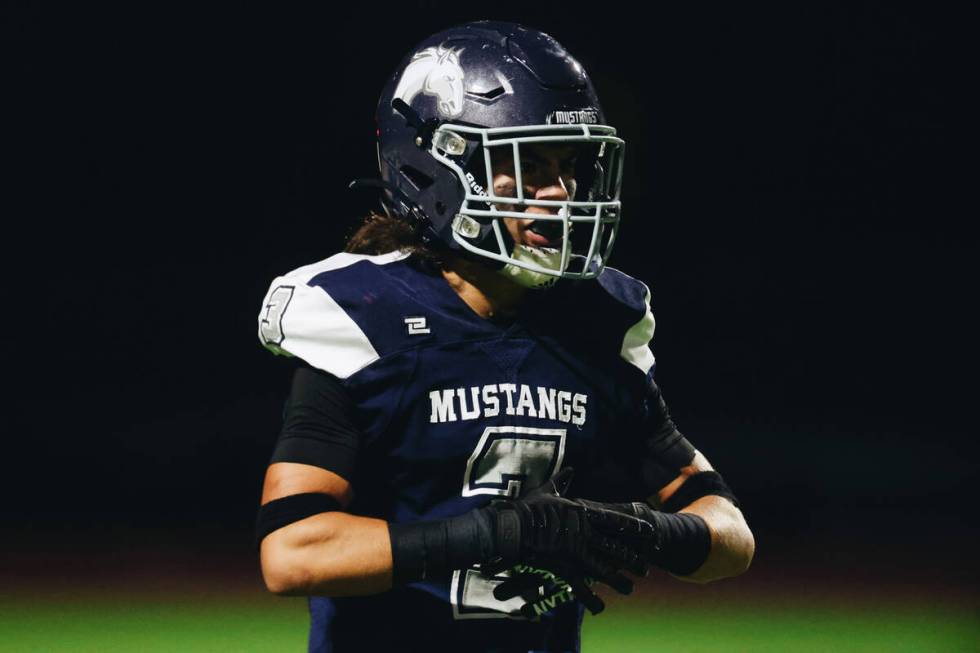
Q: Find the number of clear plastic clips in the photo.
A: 2